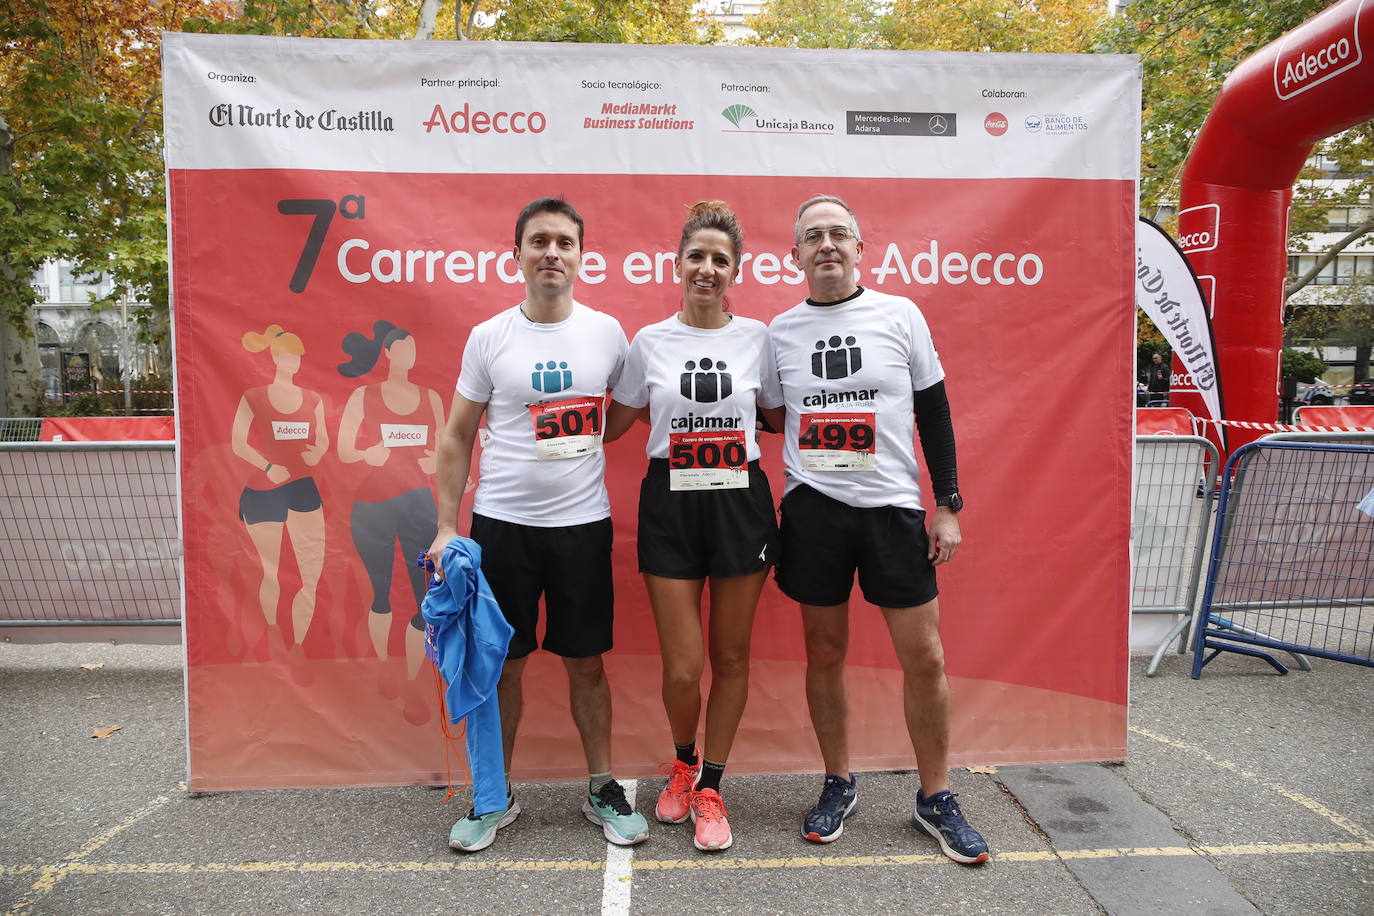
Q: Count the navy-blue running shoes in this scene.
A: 2